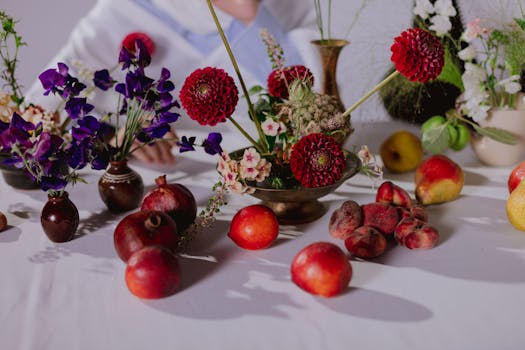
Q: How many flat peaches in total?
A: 6